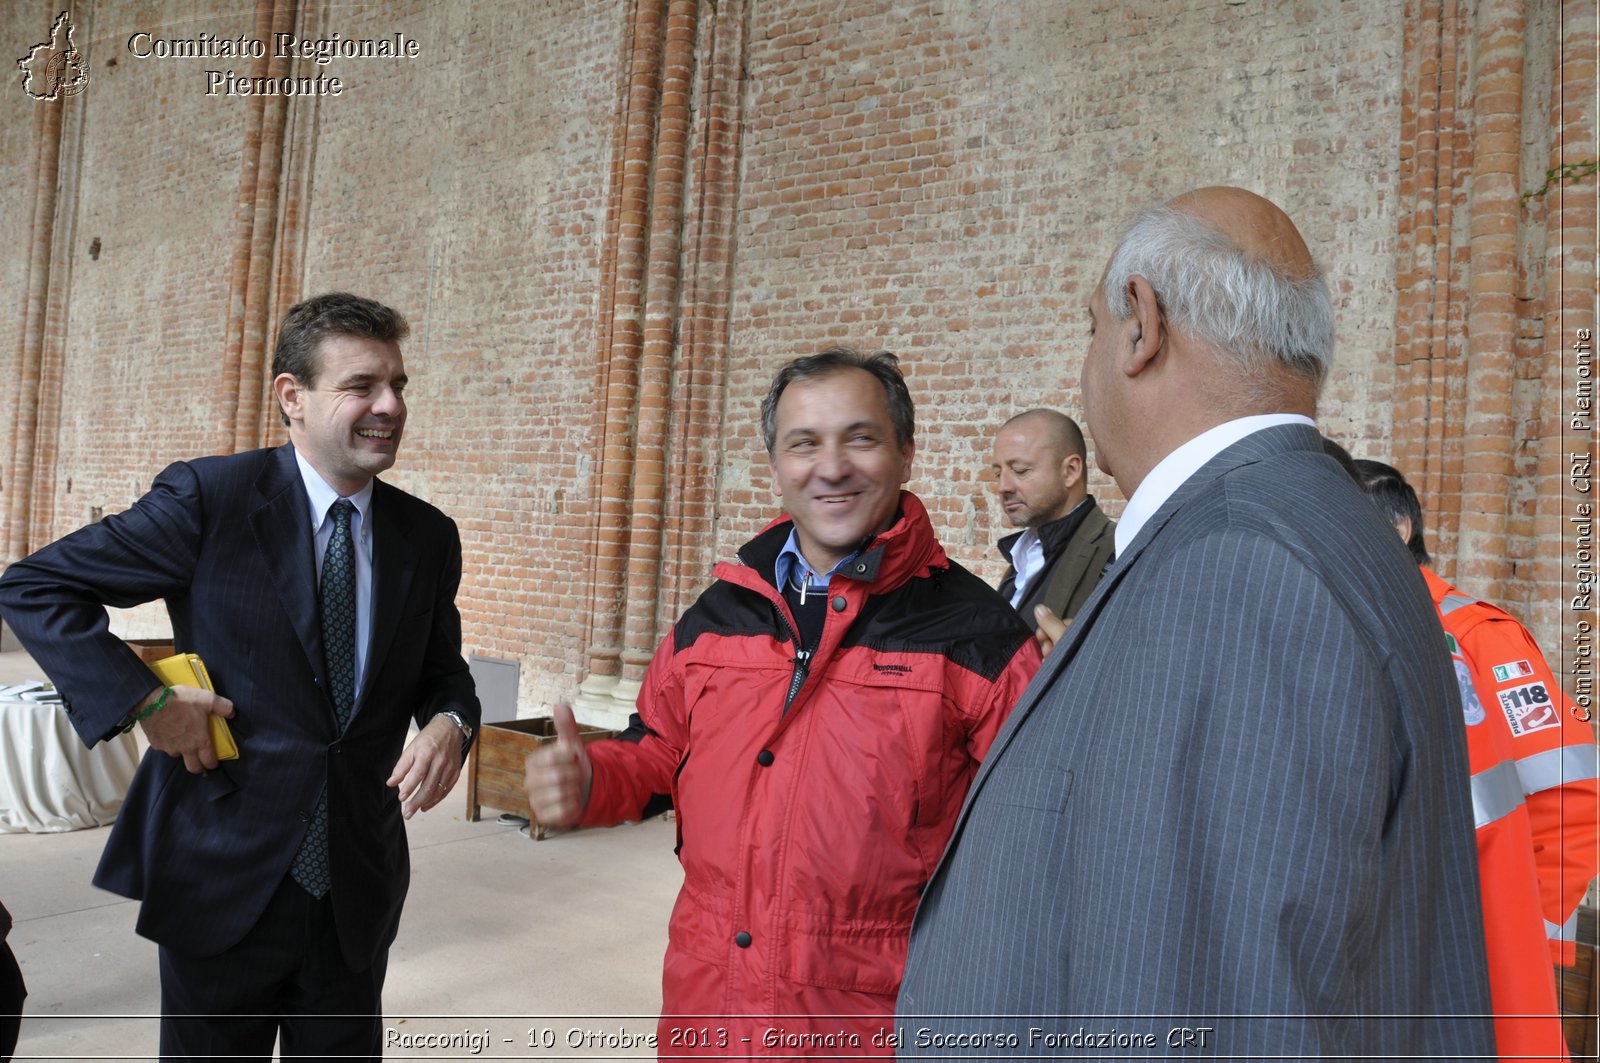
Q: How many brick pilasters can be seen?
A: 4